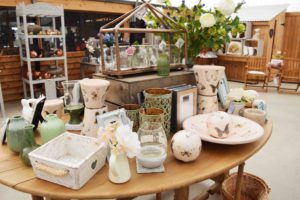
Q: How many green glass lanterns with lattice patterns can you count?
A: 3